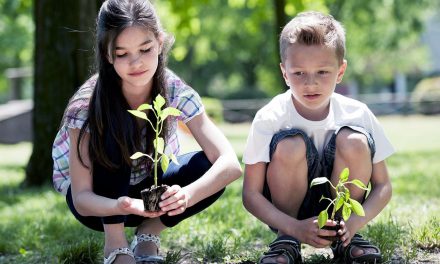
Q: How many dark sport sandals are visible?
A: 2